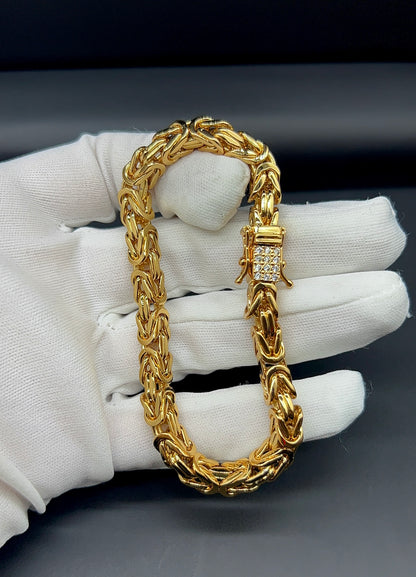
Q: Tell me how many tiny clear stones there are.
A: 12